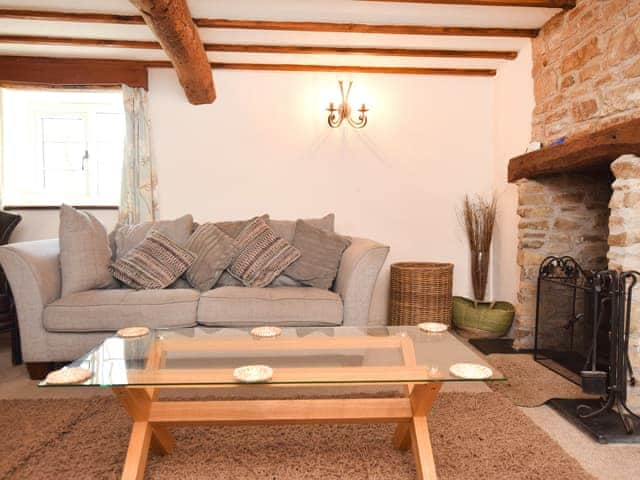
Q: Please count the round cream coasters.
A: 6